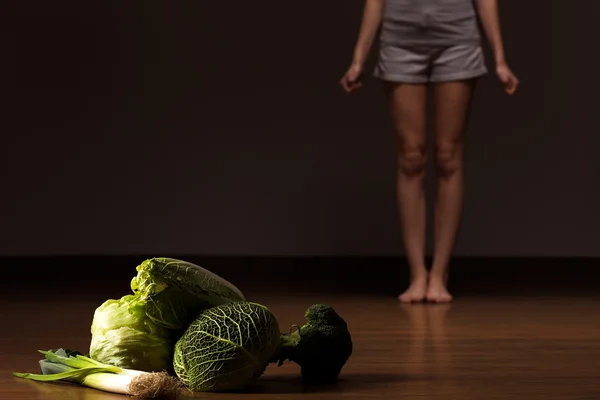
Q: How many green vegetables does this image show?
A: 5